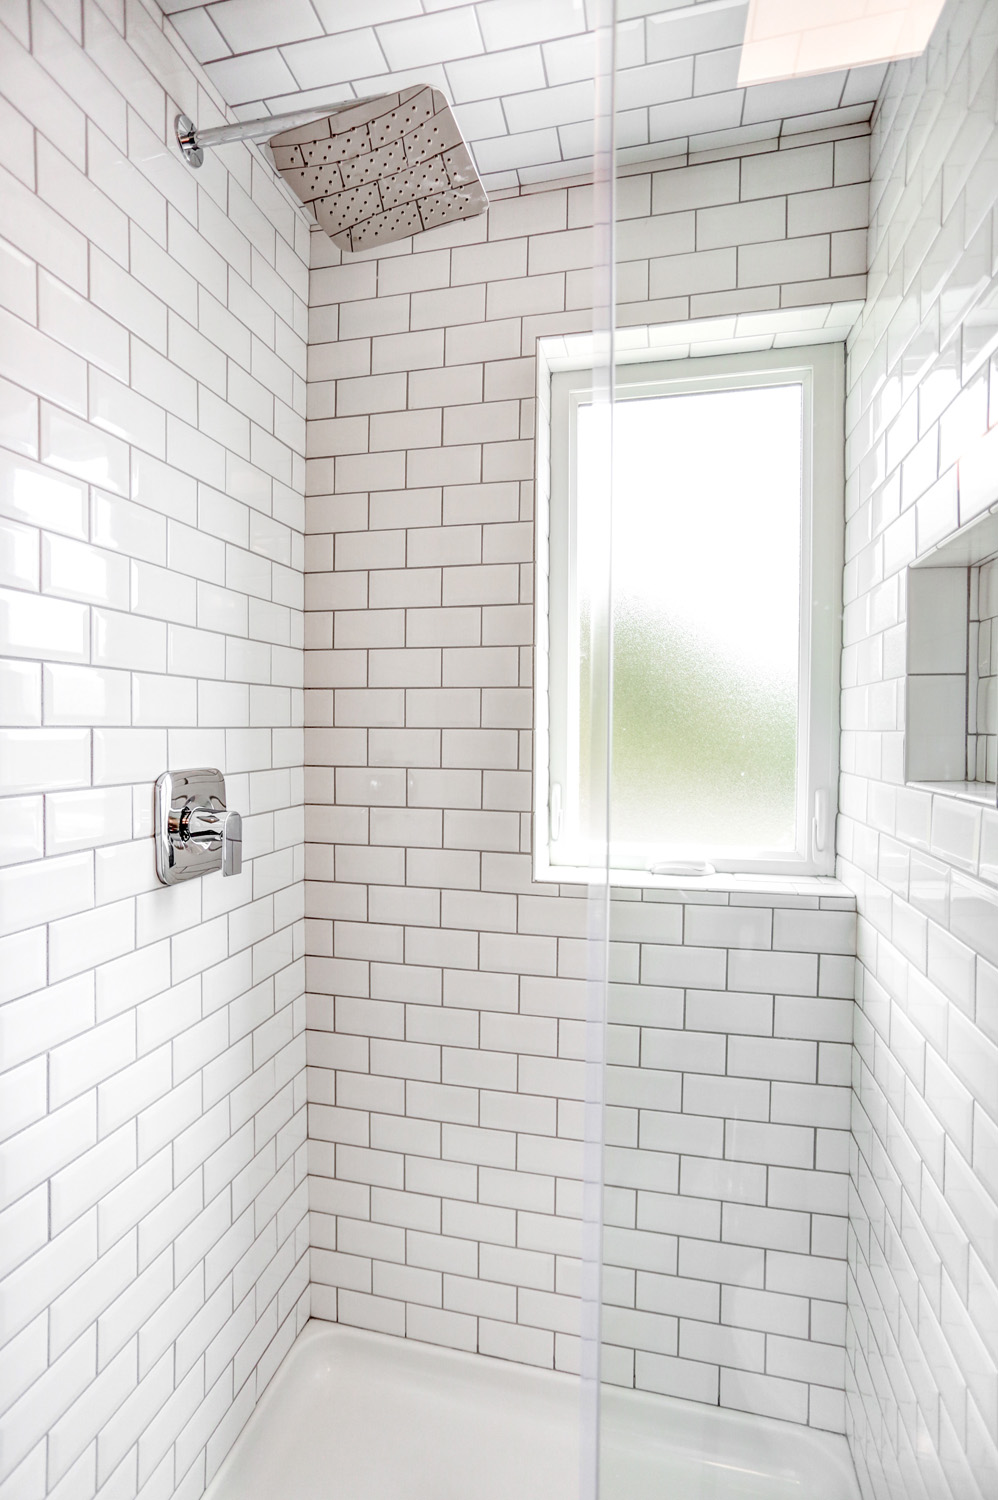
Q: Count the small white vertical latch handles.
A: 2